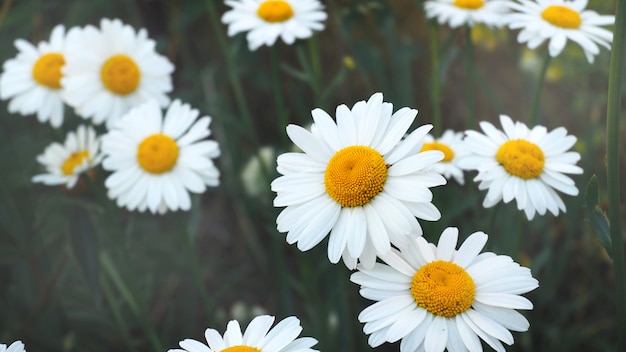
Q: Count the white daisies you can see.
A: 13